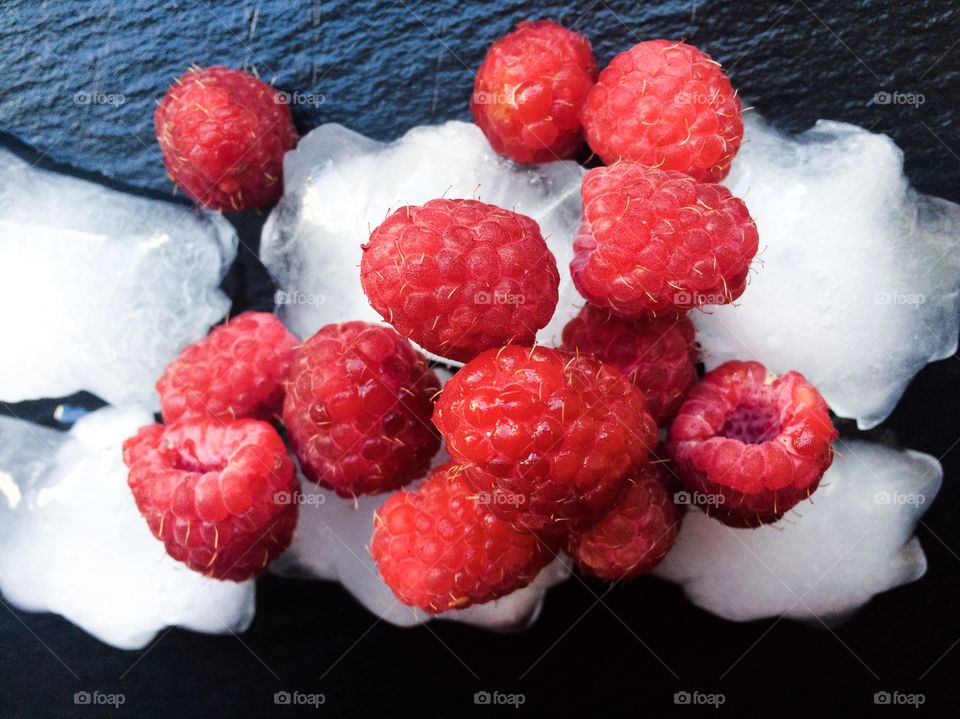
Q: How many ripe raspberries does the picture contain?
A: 13